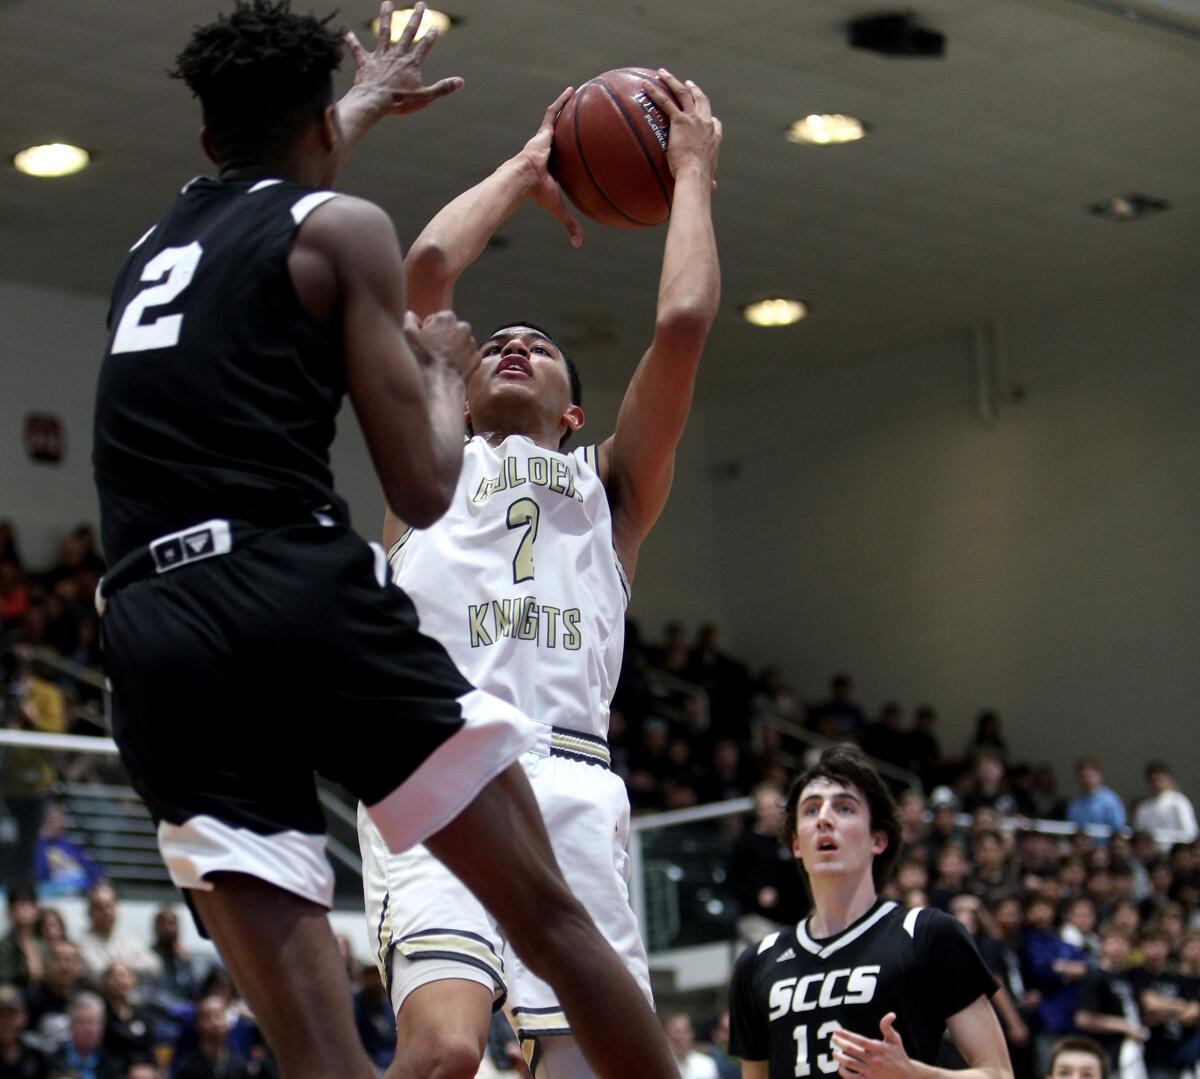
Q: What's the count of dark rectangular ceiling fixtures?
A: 2